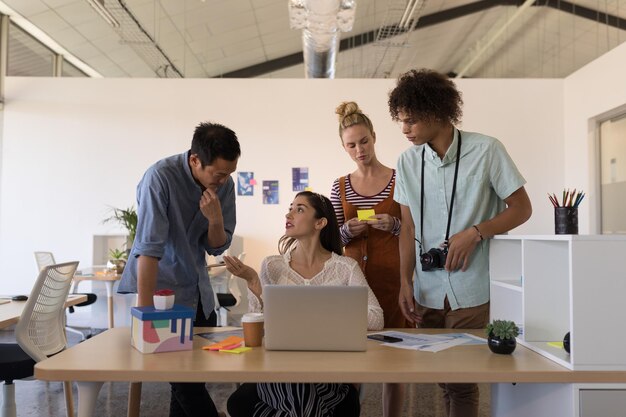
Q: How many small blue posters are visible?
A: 3